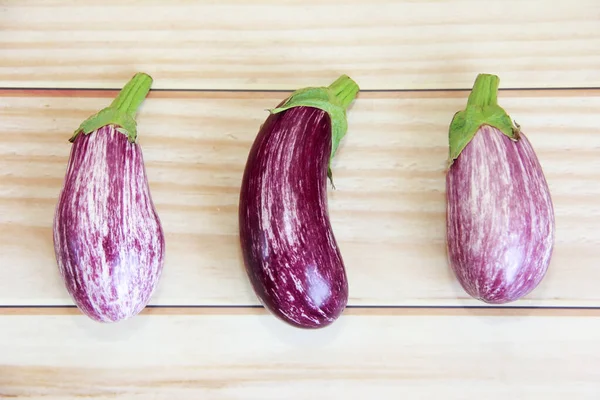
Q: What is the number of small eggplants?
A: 3